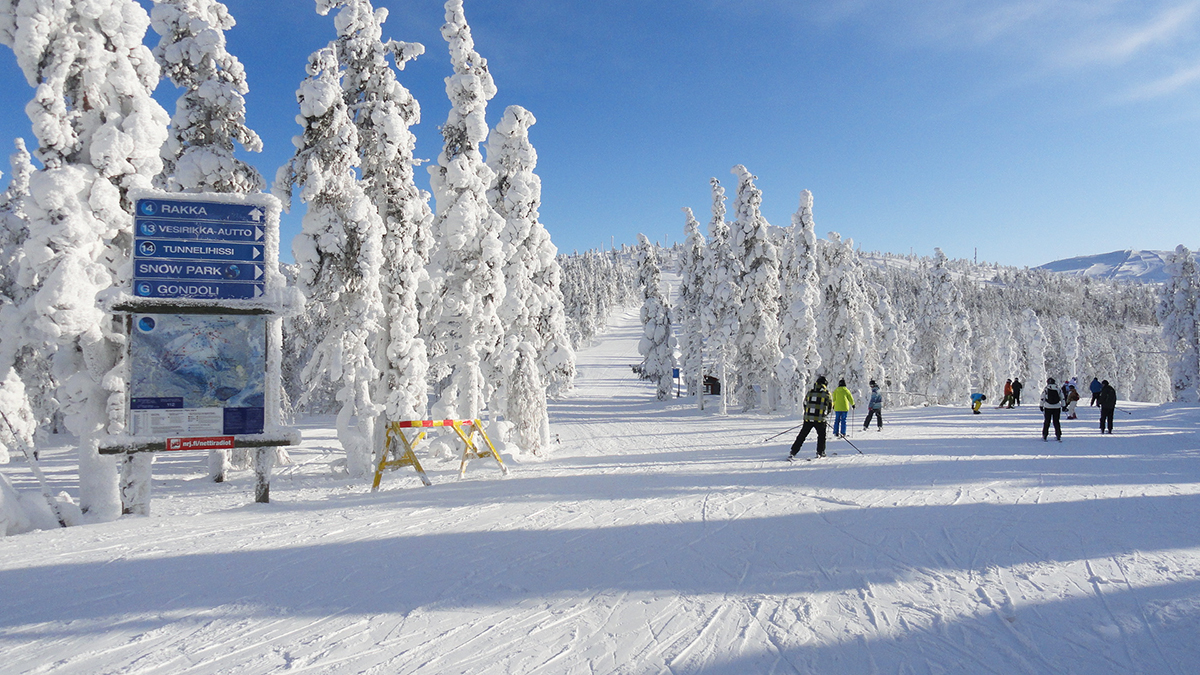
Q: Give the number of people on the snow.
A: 12